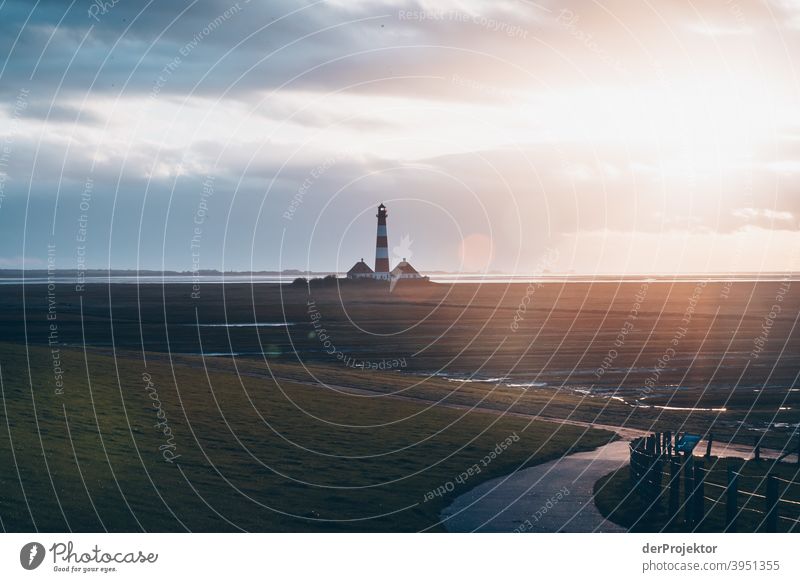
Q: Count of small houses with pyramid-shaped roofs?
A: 2